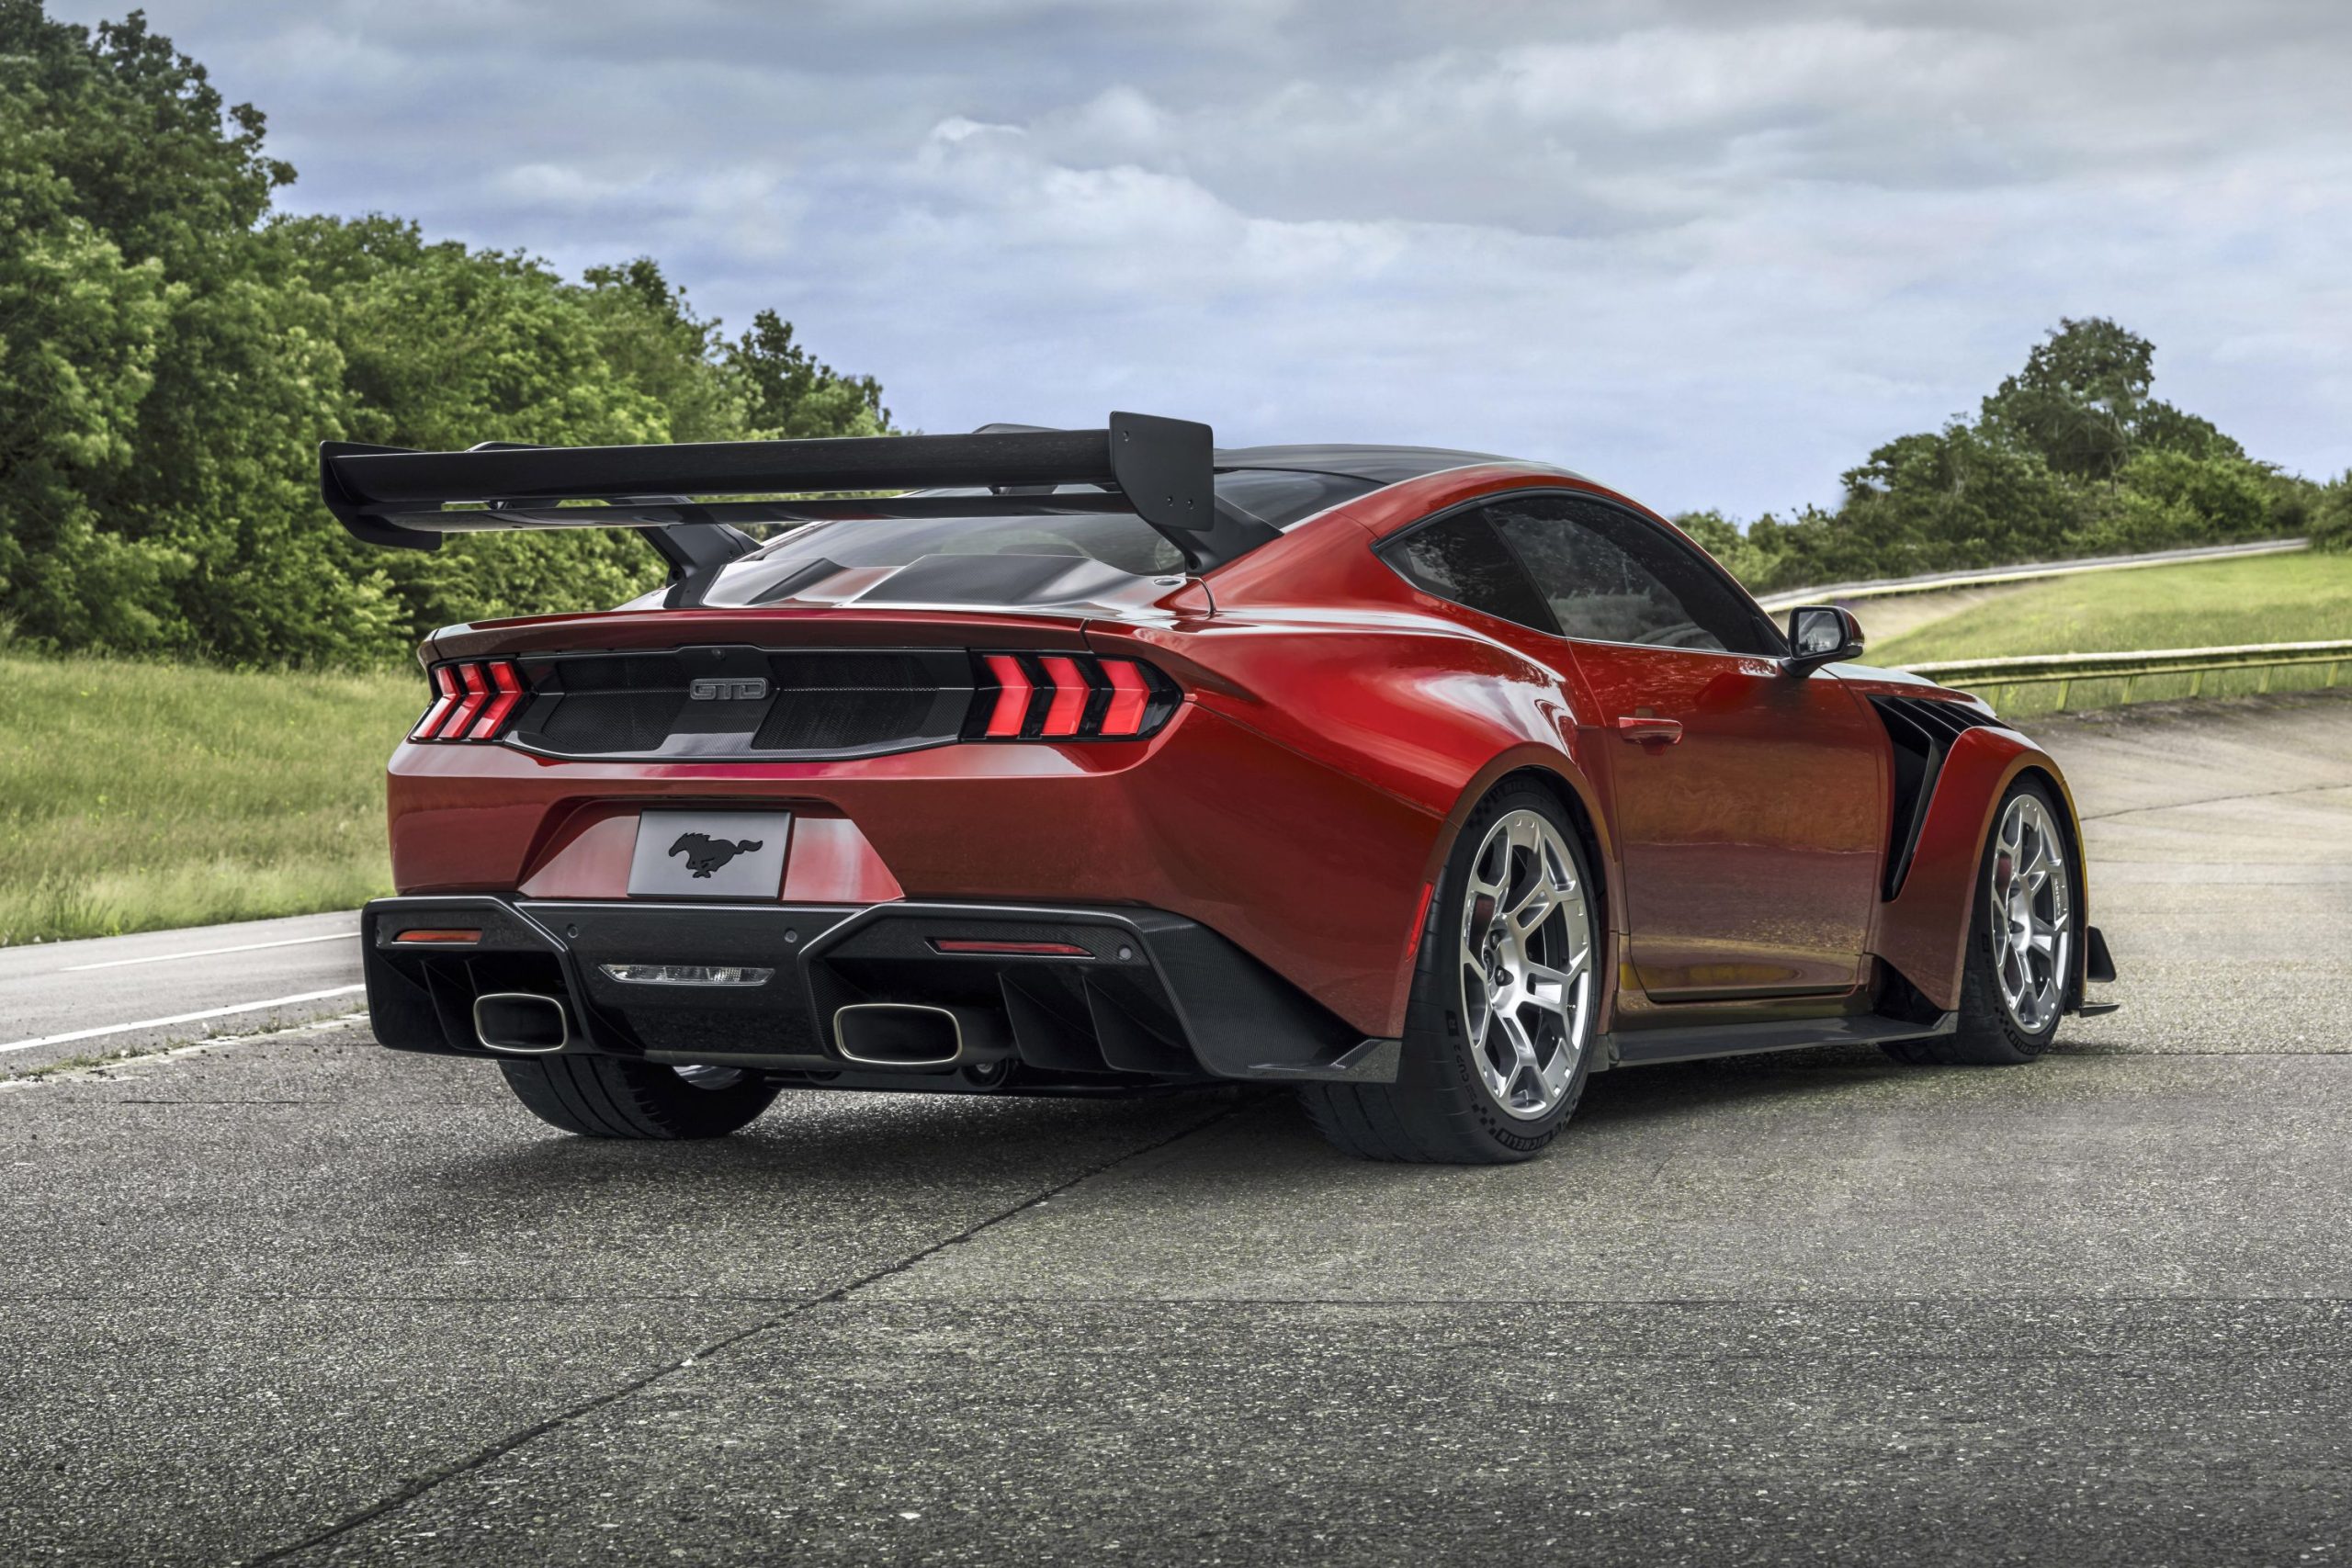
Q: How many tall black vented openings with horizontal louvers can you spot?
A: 1